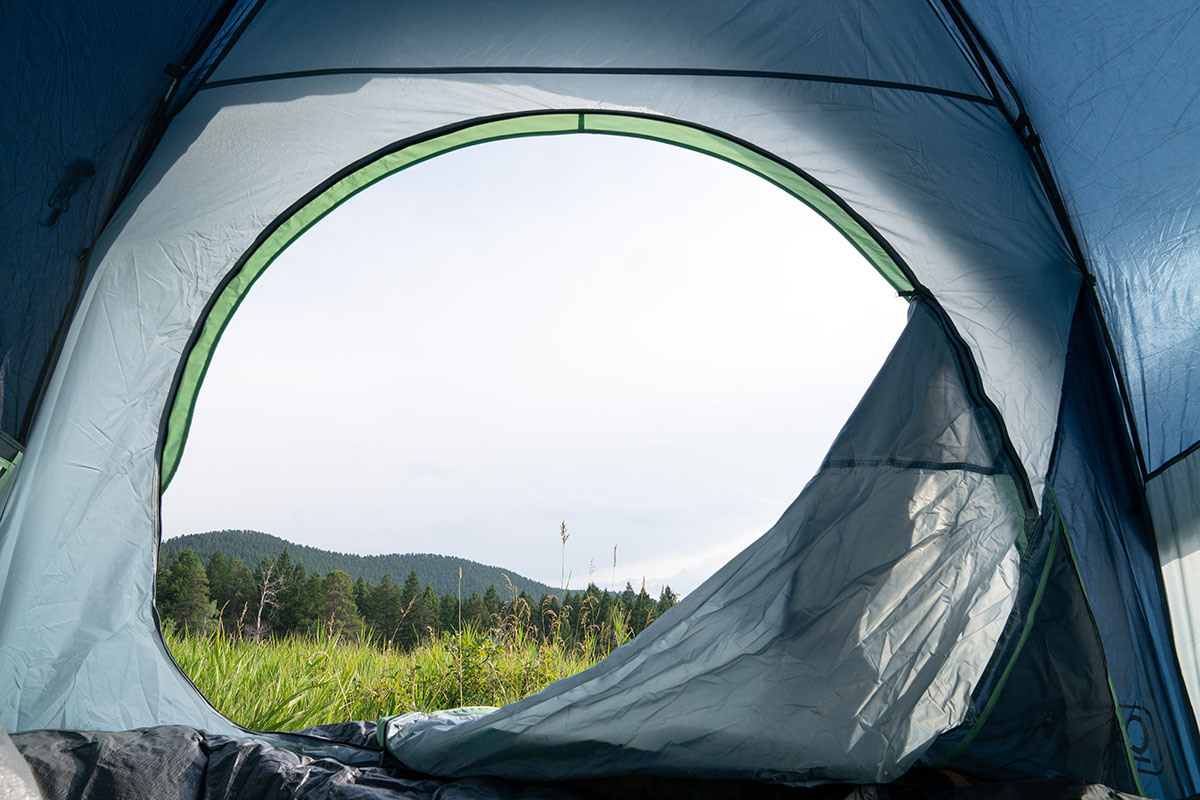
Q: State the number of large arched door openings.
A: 1